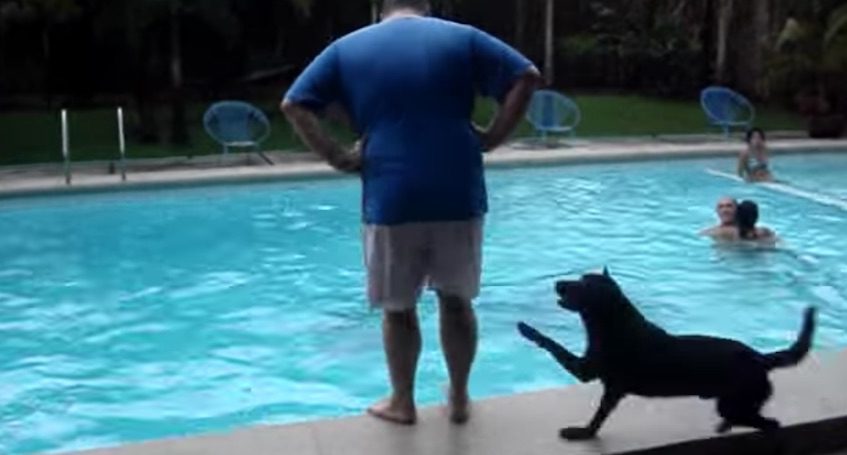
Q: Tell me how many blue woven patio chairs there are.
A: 3